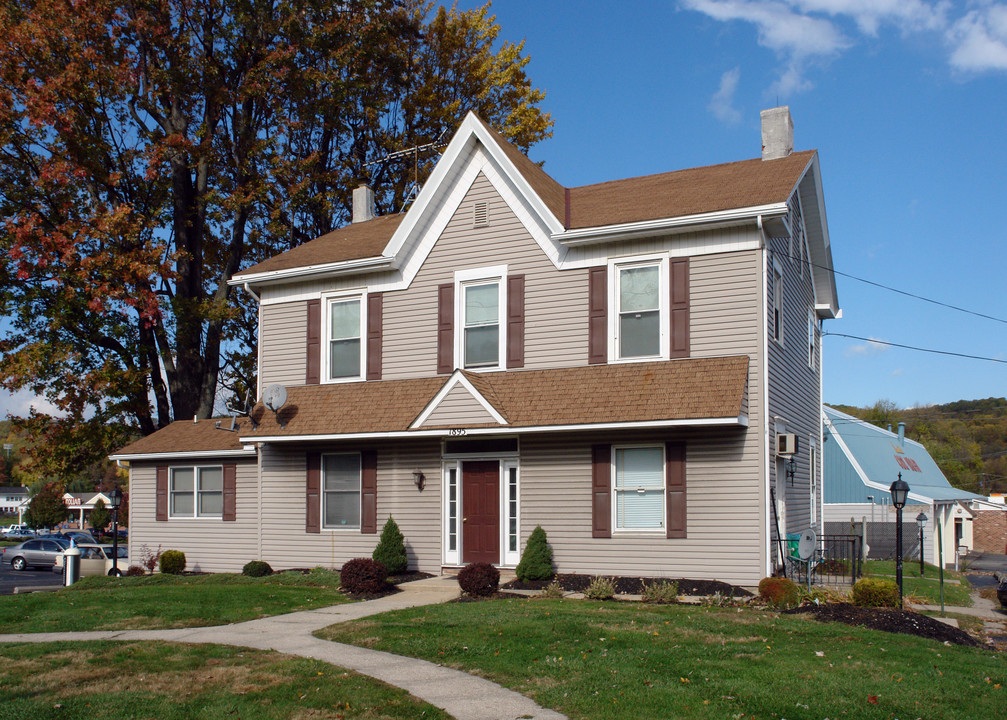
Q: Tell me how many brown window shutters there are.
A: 12